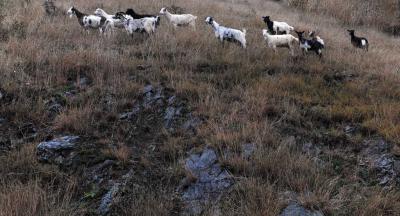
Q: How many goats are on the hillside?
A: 11